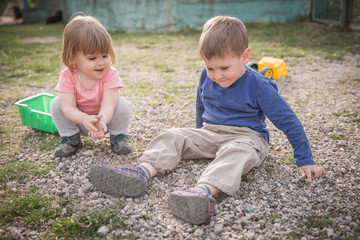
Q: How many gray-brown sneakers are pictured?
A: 2